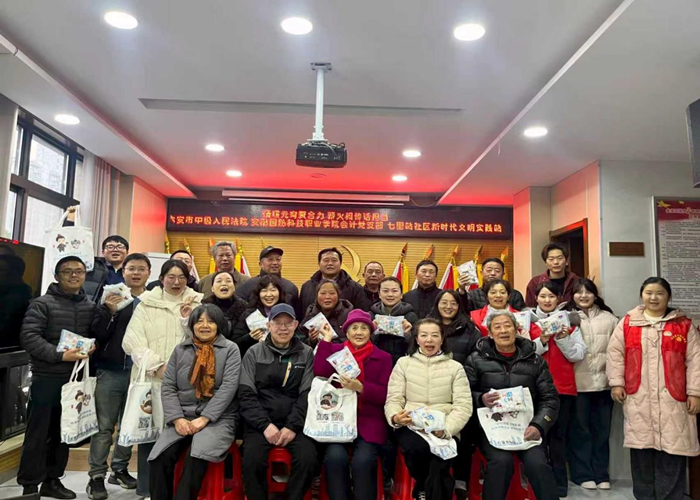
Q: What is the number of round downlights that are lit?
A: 9